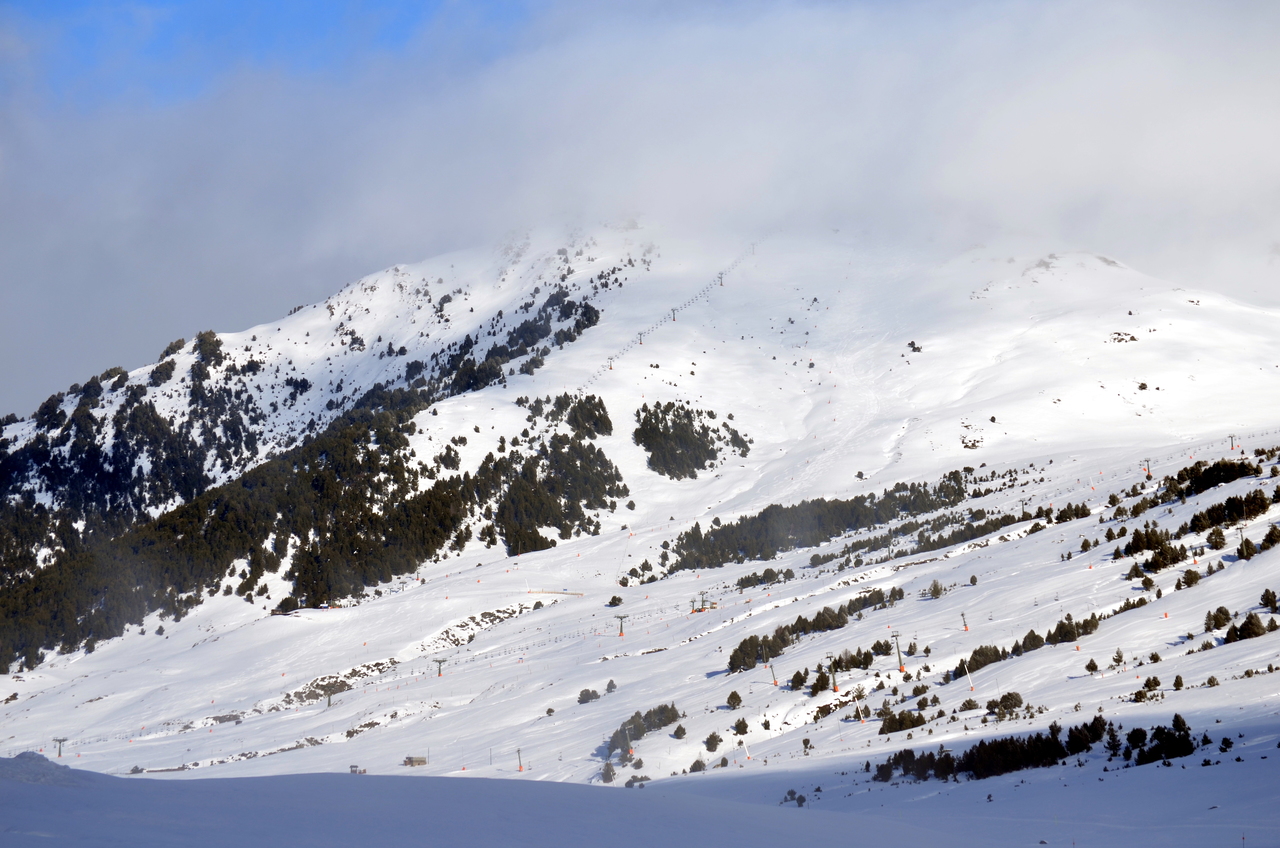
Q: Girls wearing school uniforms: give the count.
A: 0